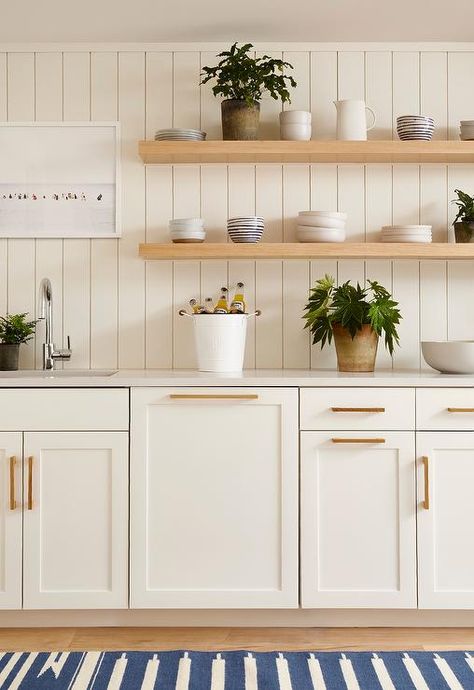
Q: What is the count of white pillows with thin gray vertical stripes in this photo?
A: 0